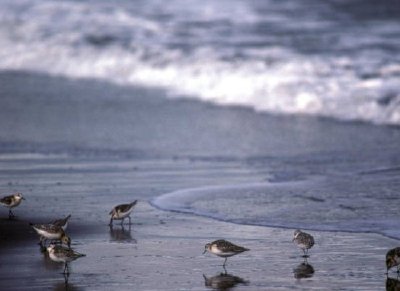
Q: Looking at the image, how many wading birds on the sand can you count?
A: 8